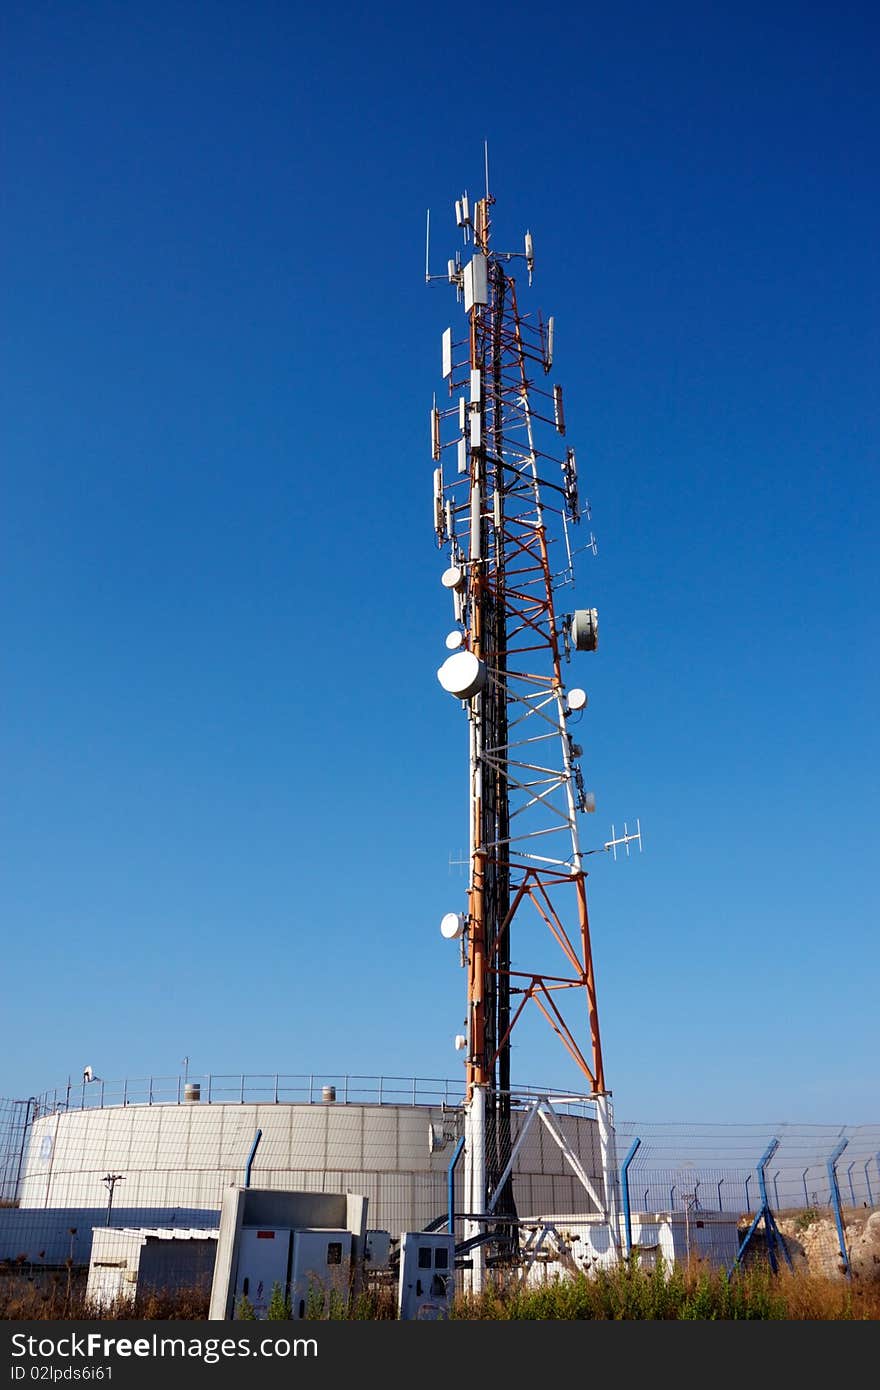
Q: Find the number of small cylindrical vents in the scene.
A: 2